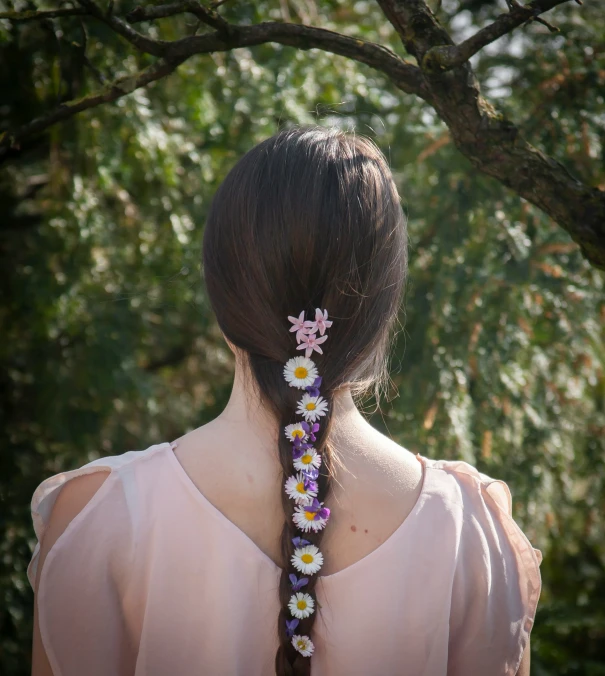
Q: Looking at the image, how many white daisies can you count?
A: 9